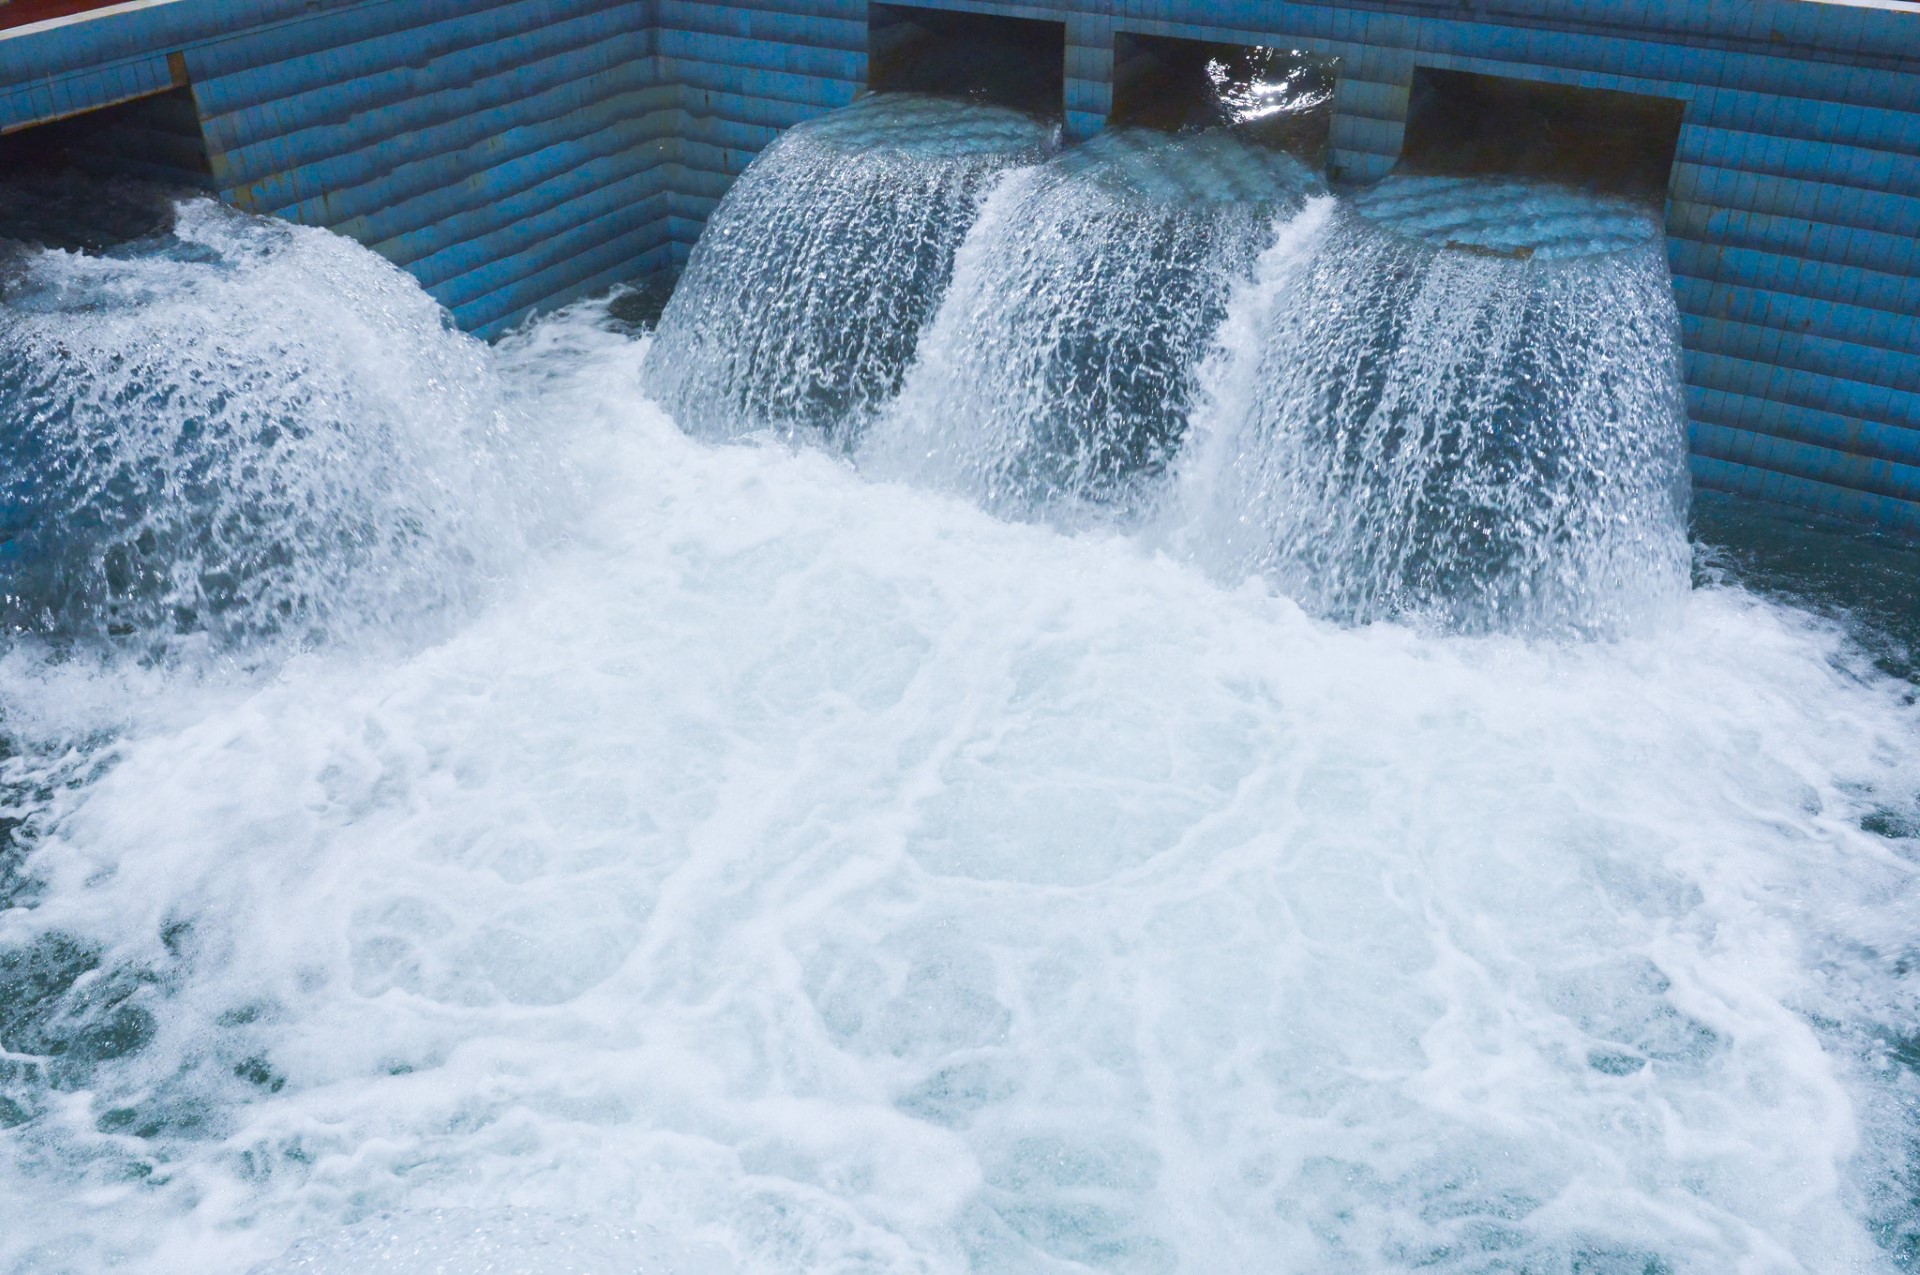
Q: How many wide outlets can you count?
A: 4